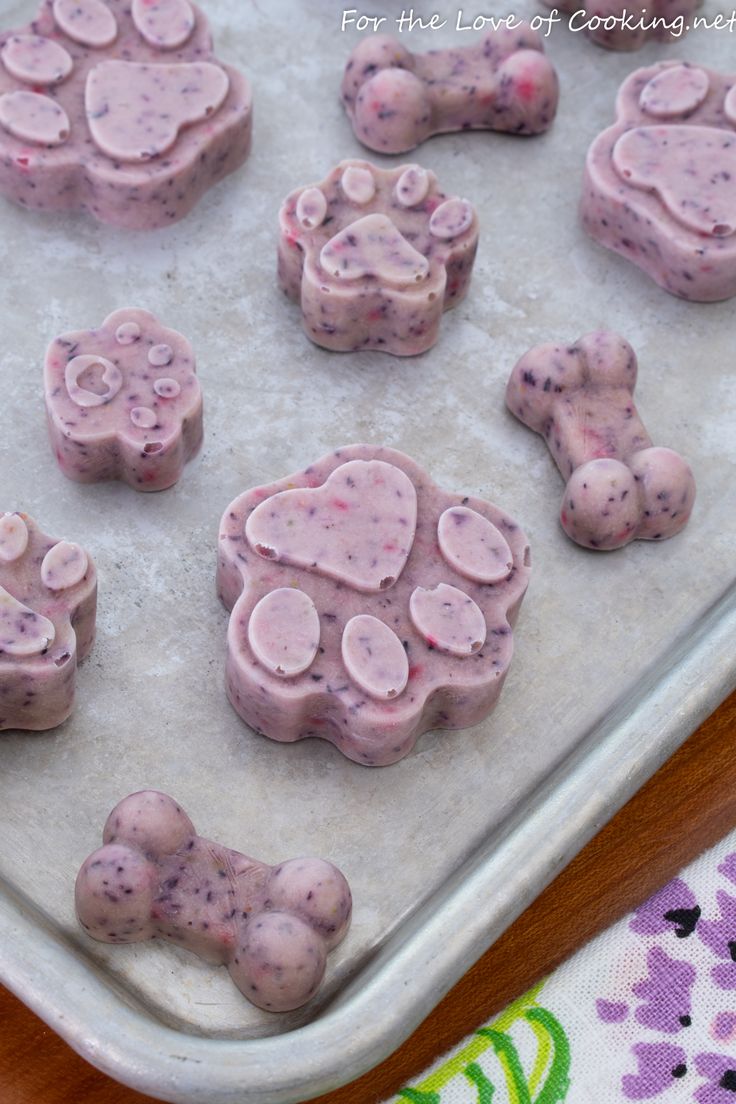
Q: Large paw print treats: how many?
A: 3